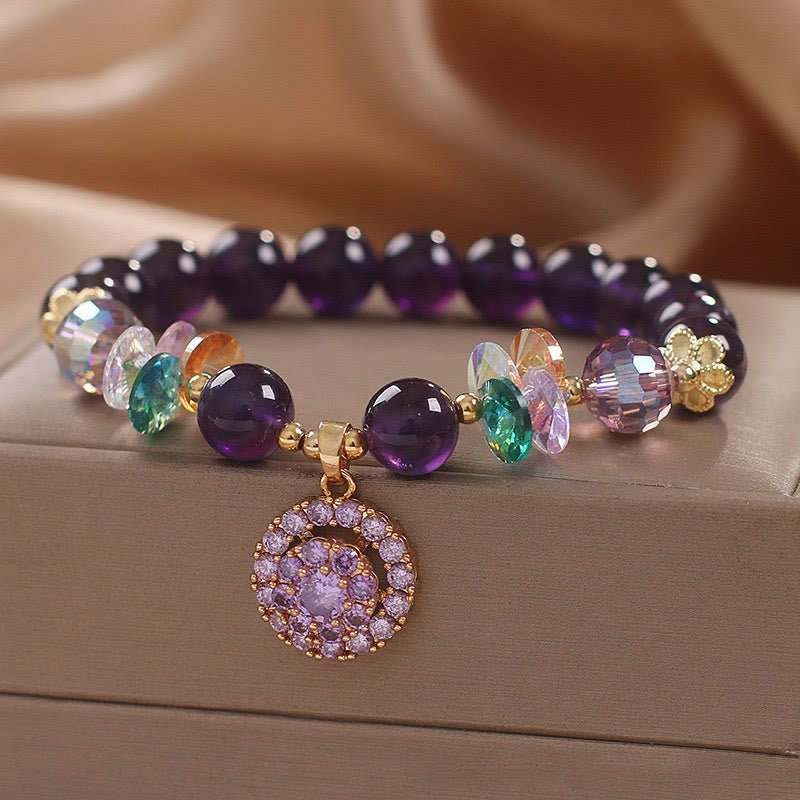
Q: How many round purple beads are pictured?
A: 14